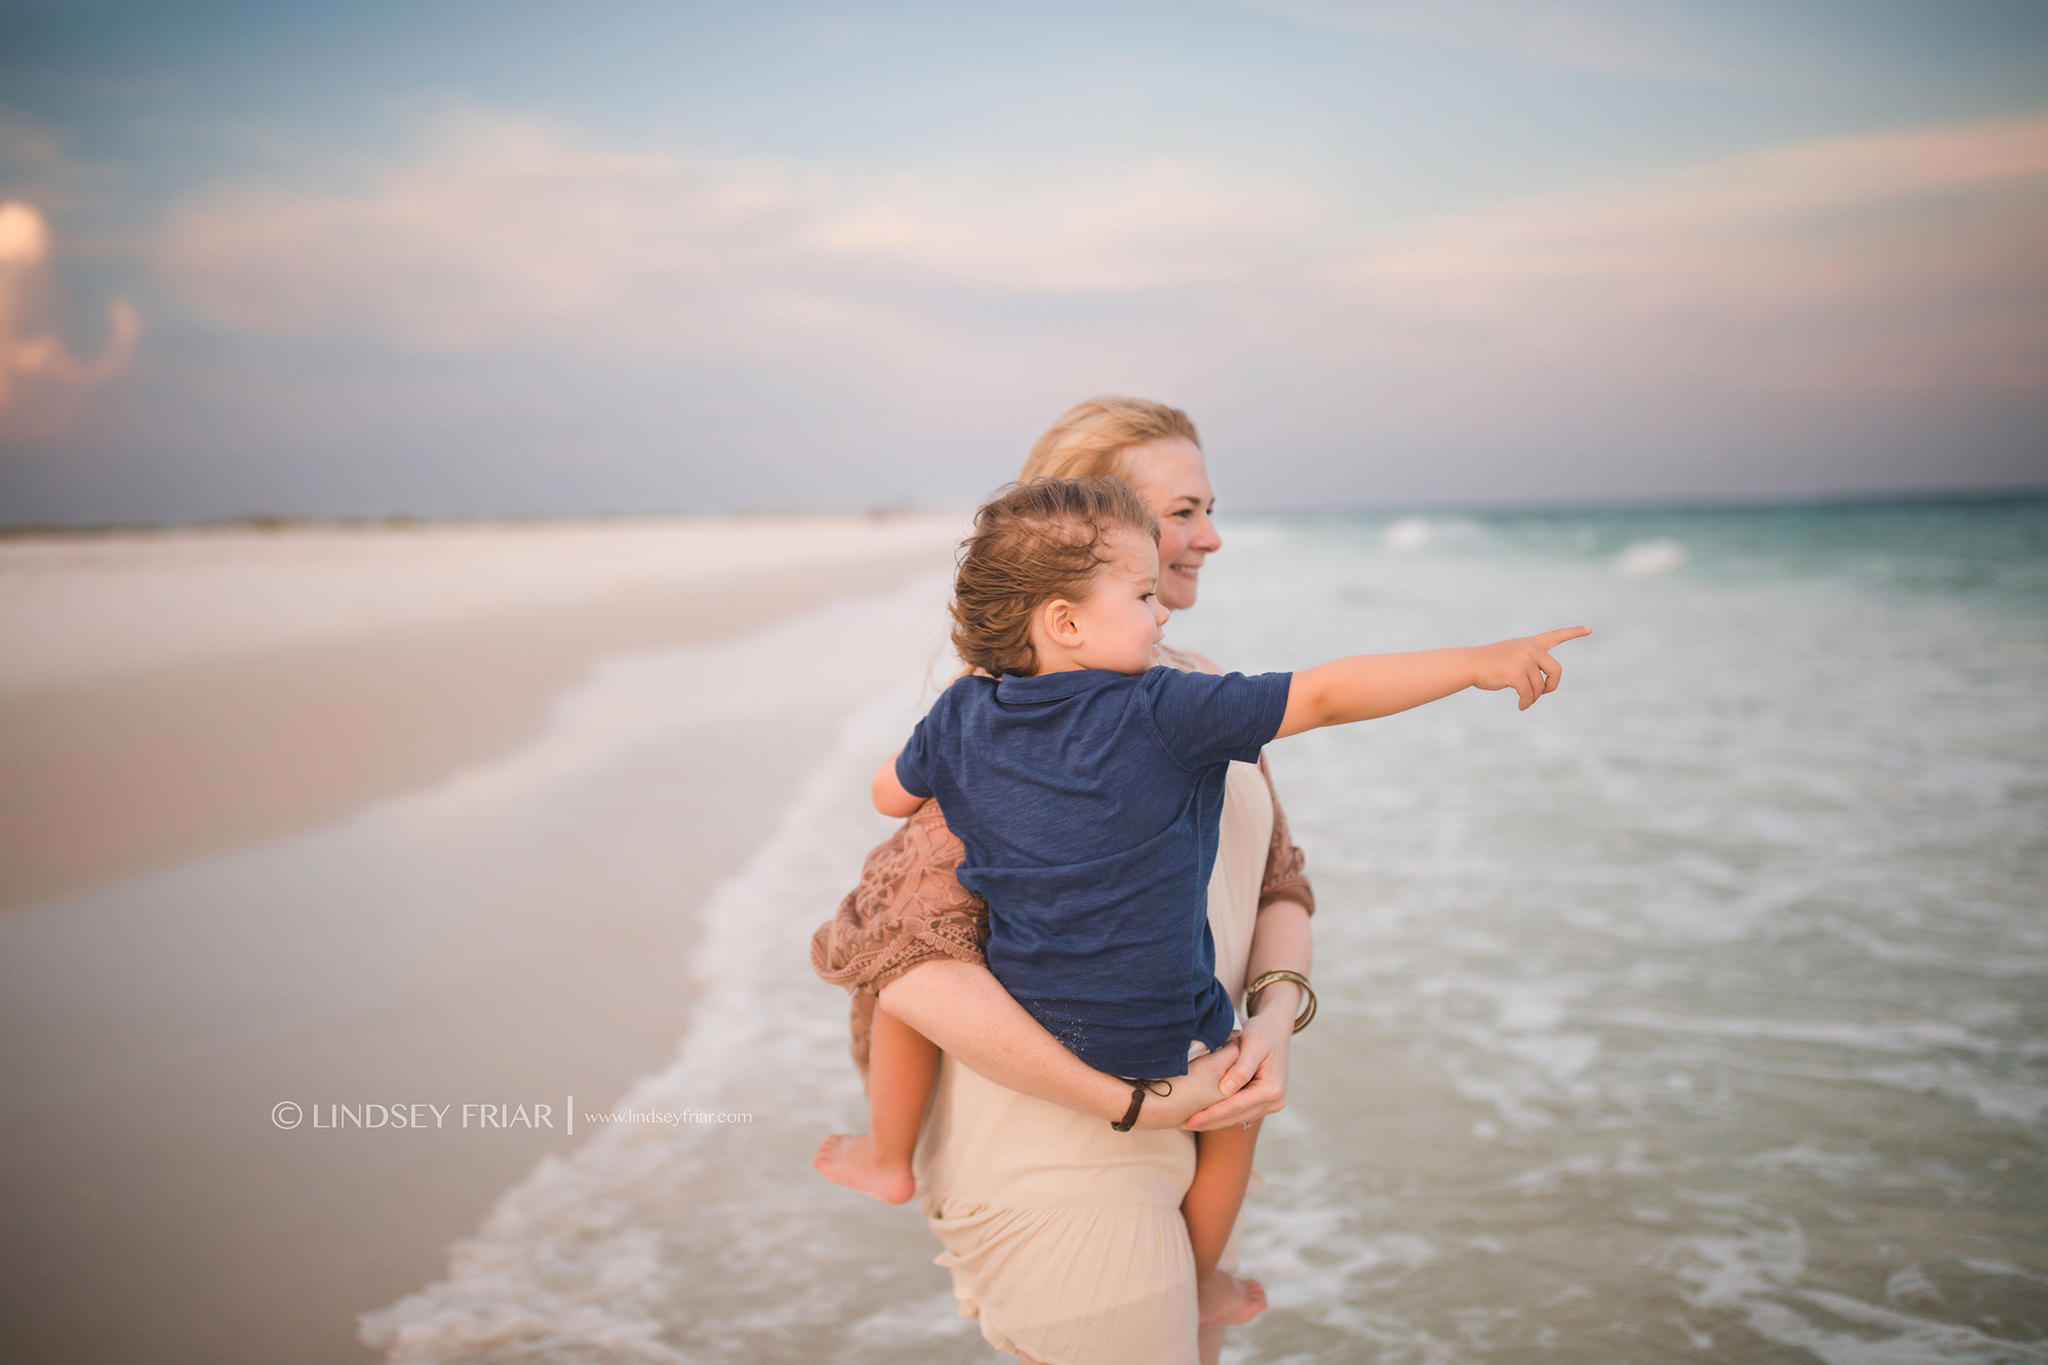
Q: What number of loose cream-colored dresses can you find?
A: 1